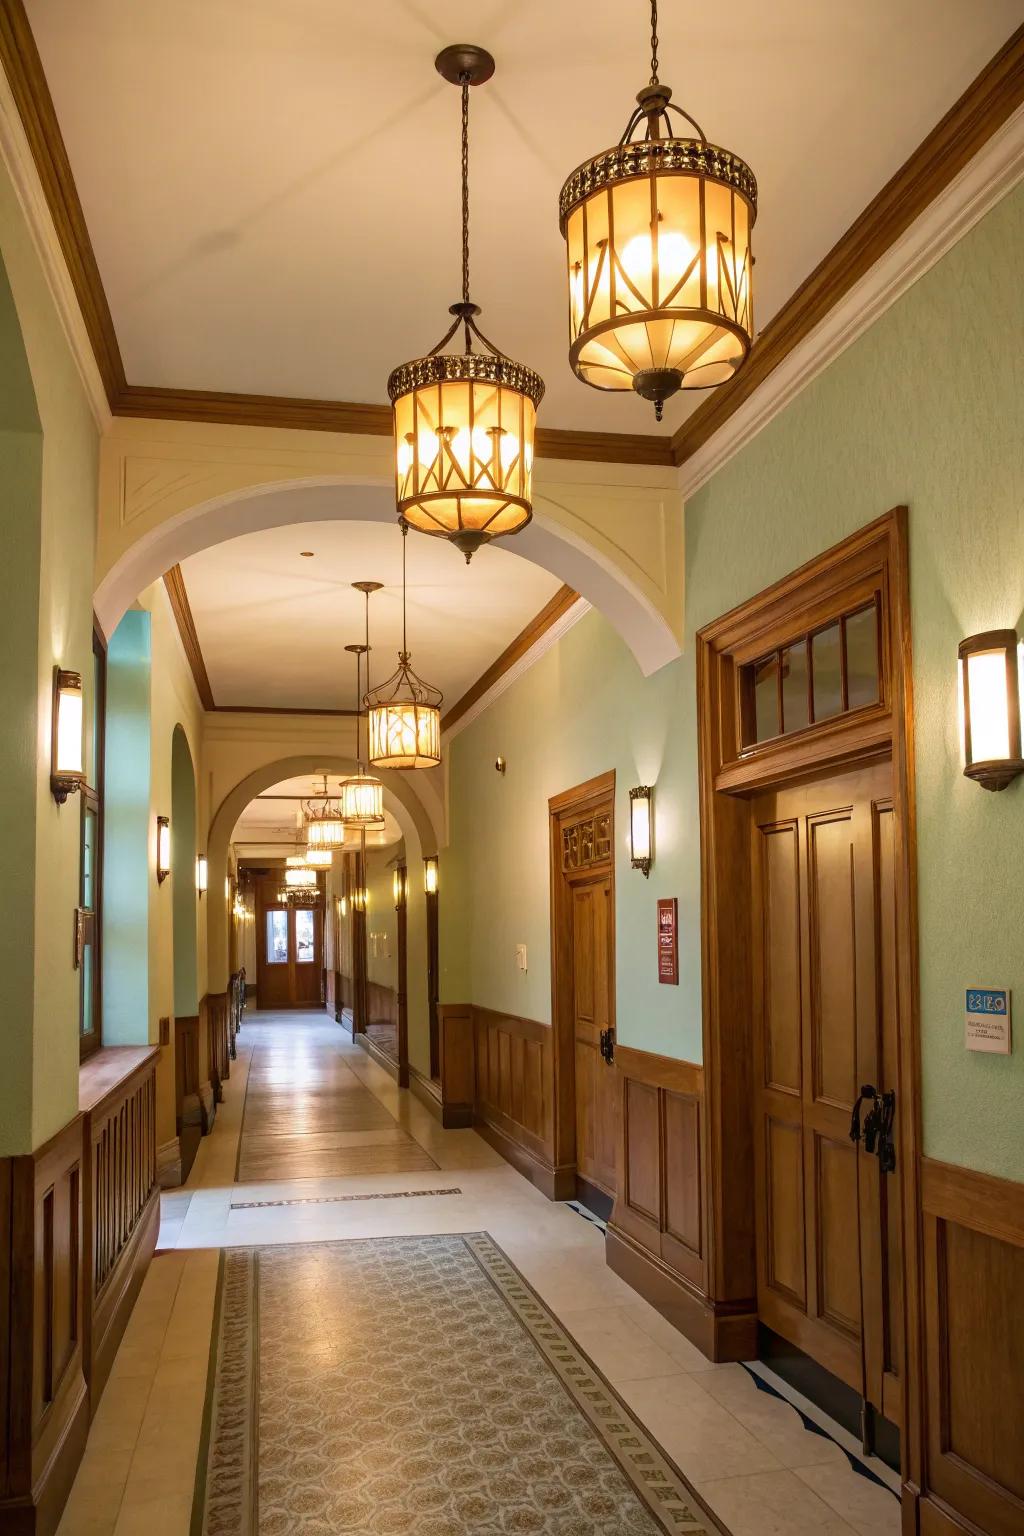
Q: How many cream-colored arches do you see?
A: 2